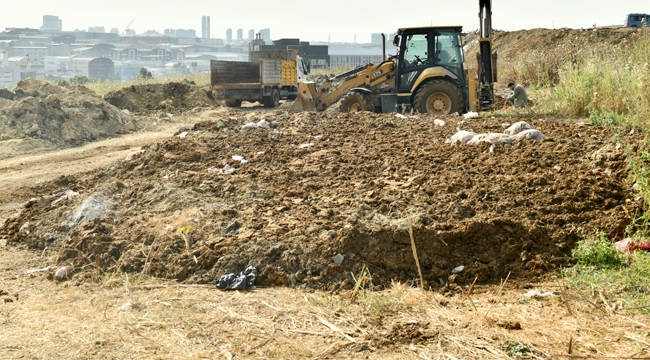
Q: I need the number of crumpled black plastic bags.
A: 1